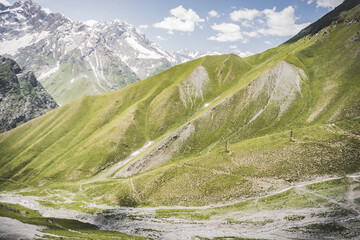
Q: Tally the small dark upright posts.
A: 2